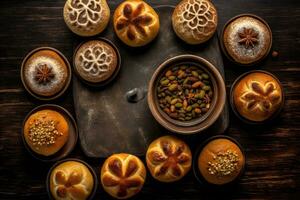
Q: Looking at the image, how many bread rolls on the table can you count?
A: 12